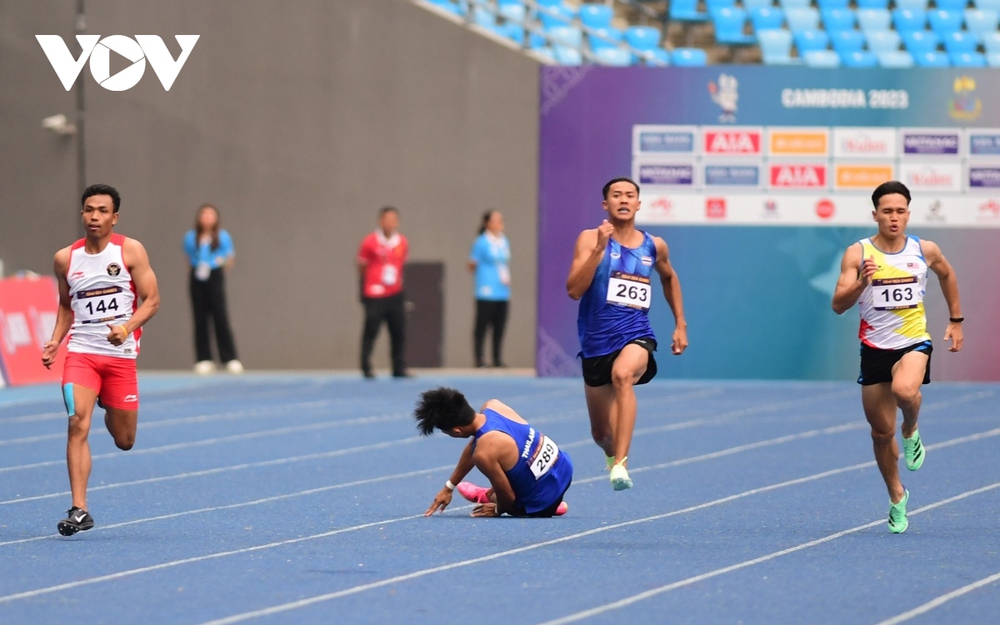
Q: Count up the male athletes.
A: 4